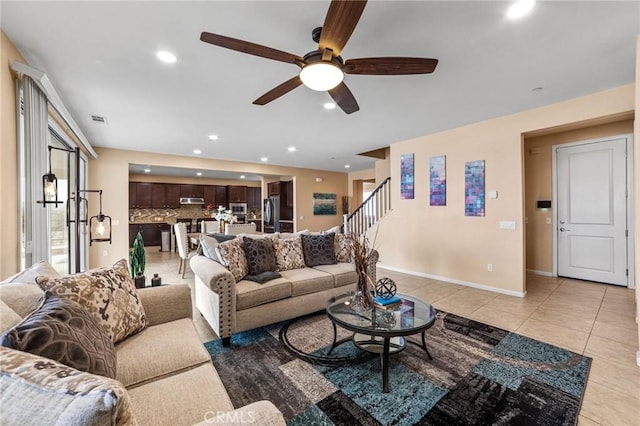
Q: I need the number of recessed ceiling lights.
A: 11